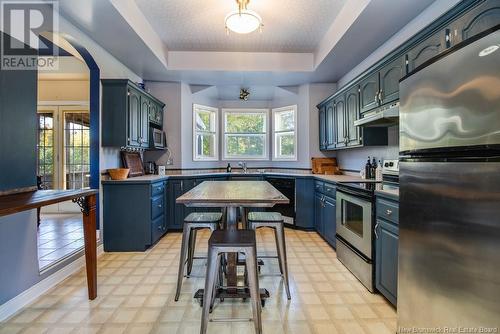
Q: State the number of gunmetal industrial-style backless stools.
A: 3